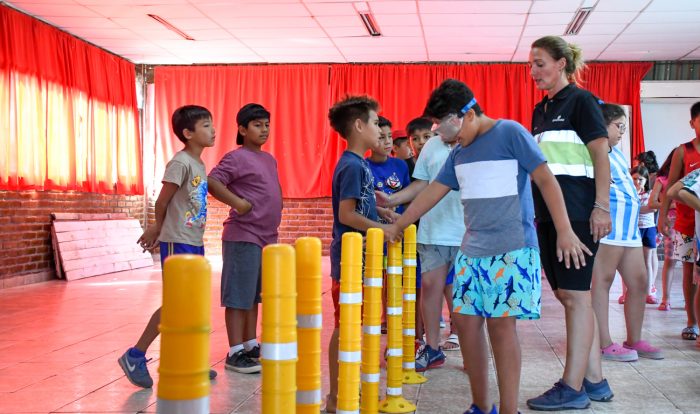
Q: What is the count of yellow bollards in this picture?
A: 7